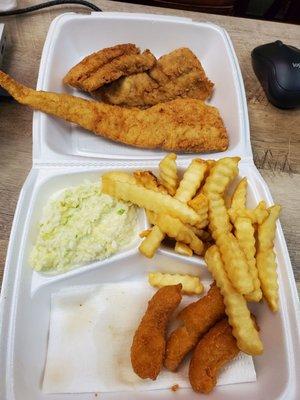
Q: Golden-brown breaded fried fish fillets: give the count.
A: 3